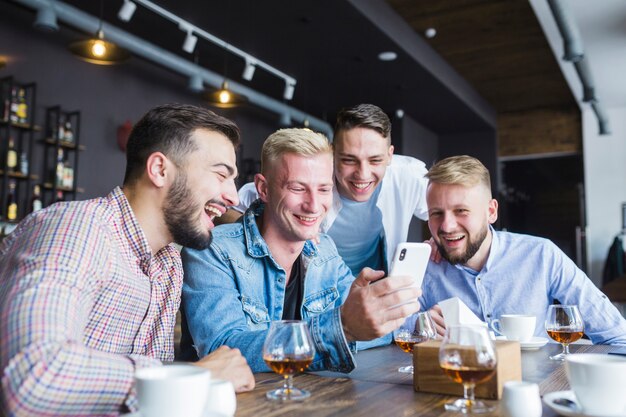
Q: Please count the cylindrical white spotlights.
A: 4